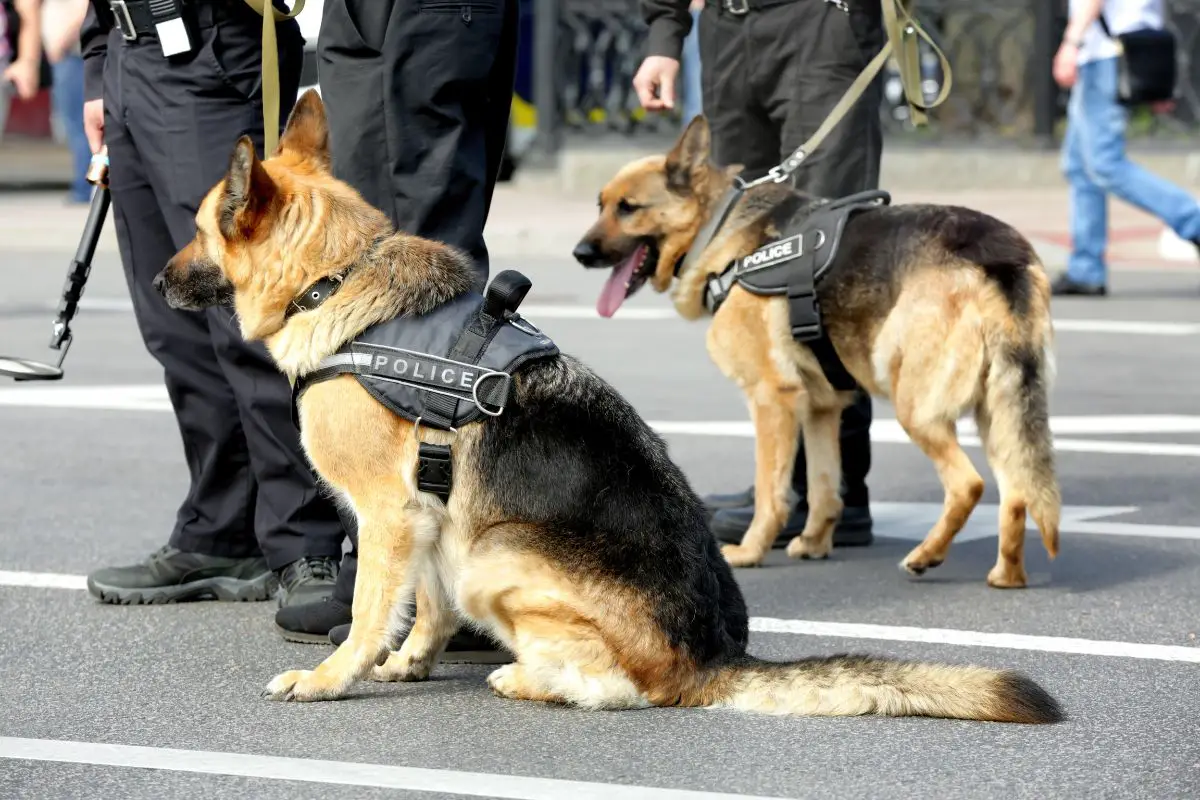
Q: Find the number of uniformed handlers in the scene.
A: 3